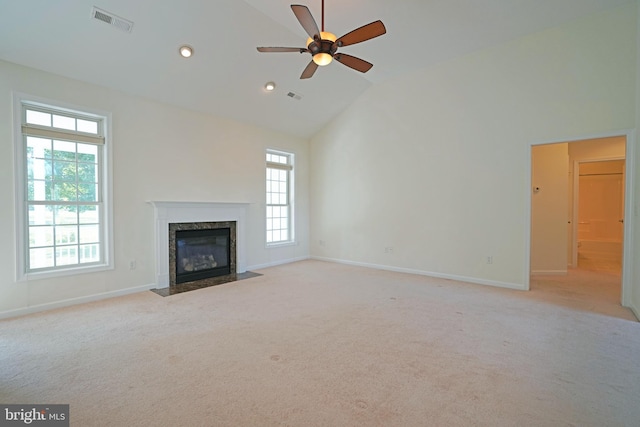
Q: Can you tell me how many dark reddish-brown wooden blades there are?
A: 5